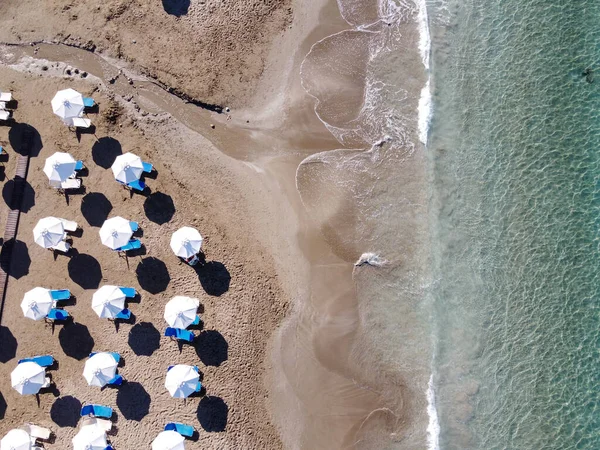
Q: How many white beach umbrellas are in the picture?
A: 15